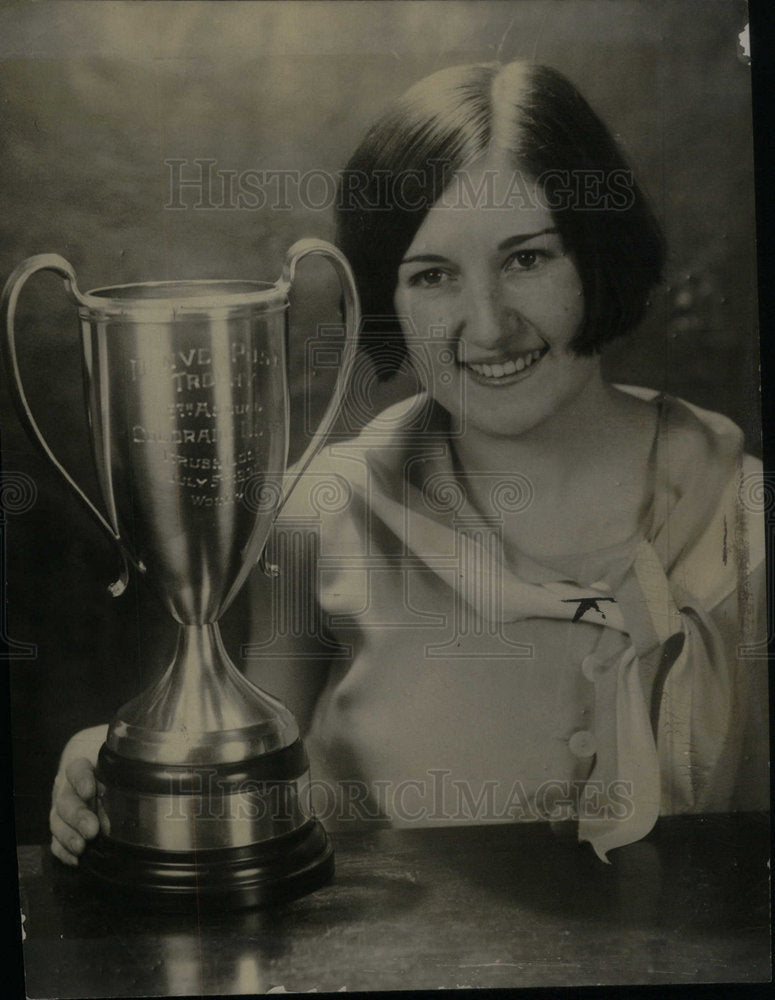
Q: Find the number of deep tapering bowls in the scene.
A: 1